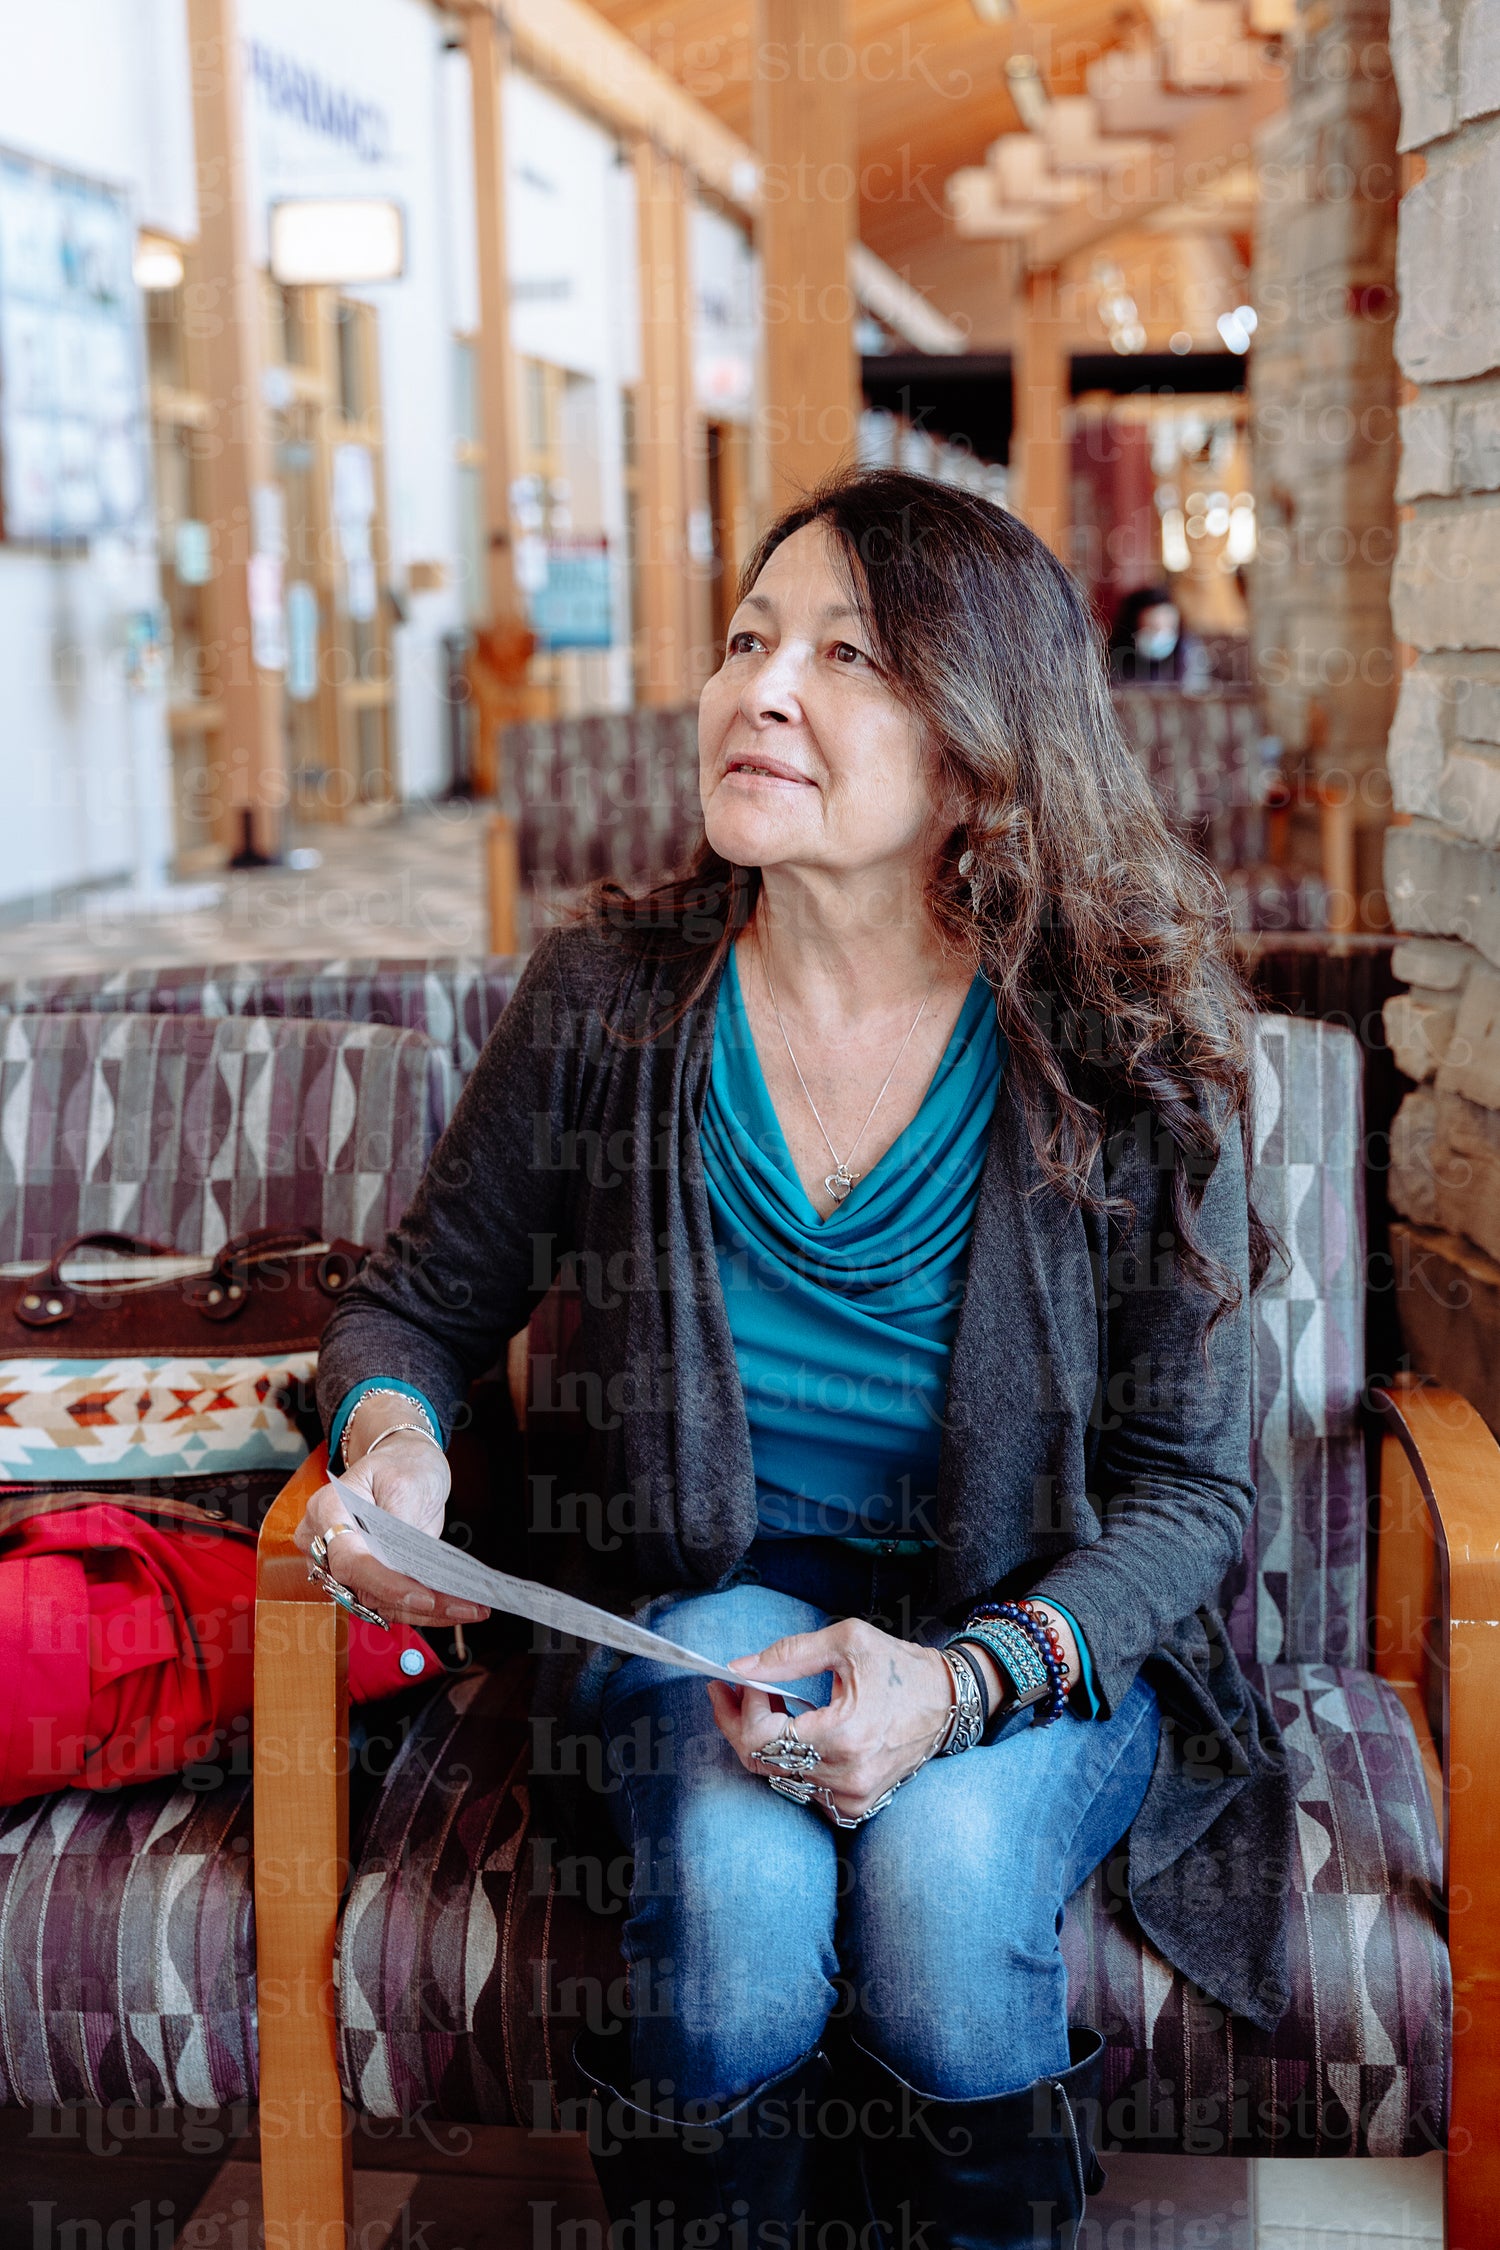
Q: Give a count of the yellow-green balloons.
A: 0